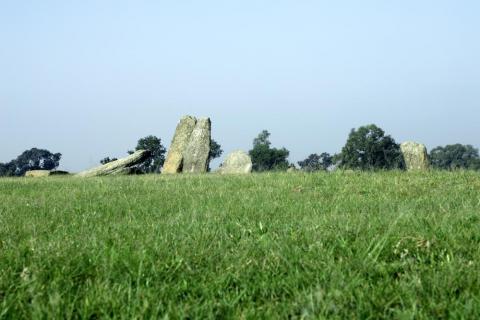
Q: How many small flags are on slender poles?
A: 0